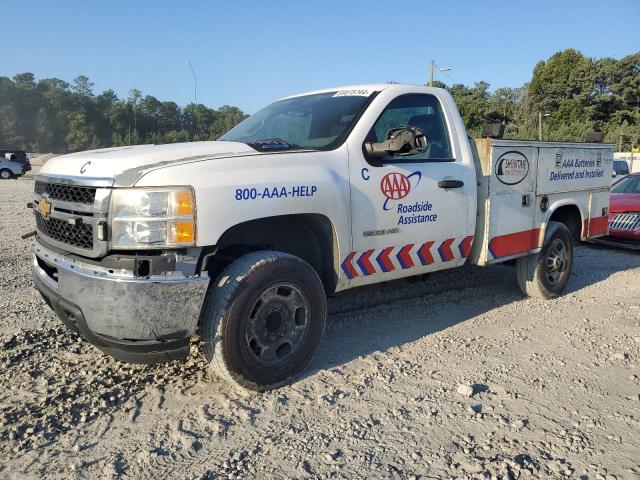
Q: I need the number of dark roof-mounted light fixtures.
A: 2